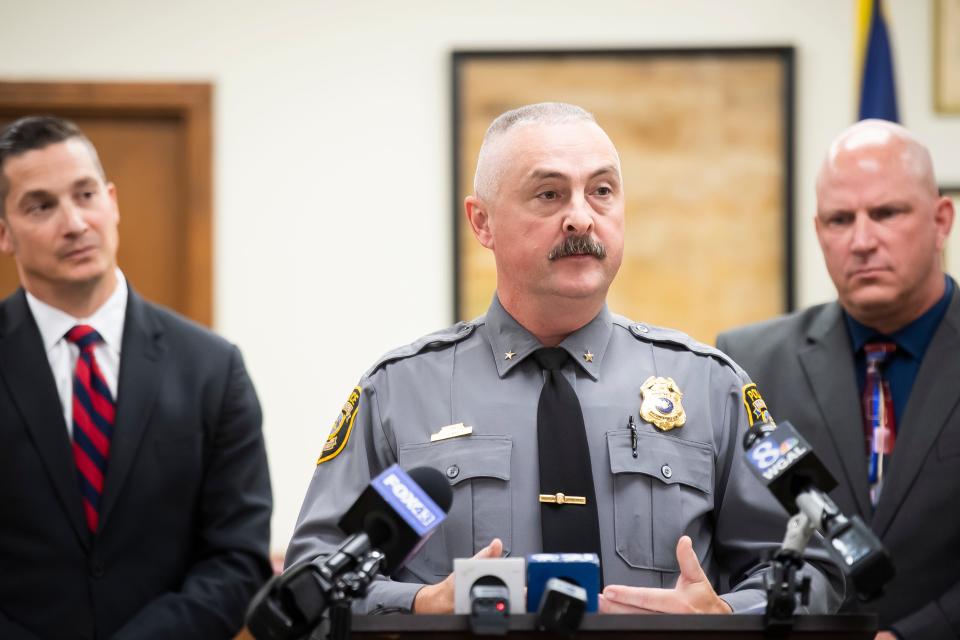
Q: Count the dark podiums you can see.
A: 1